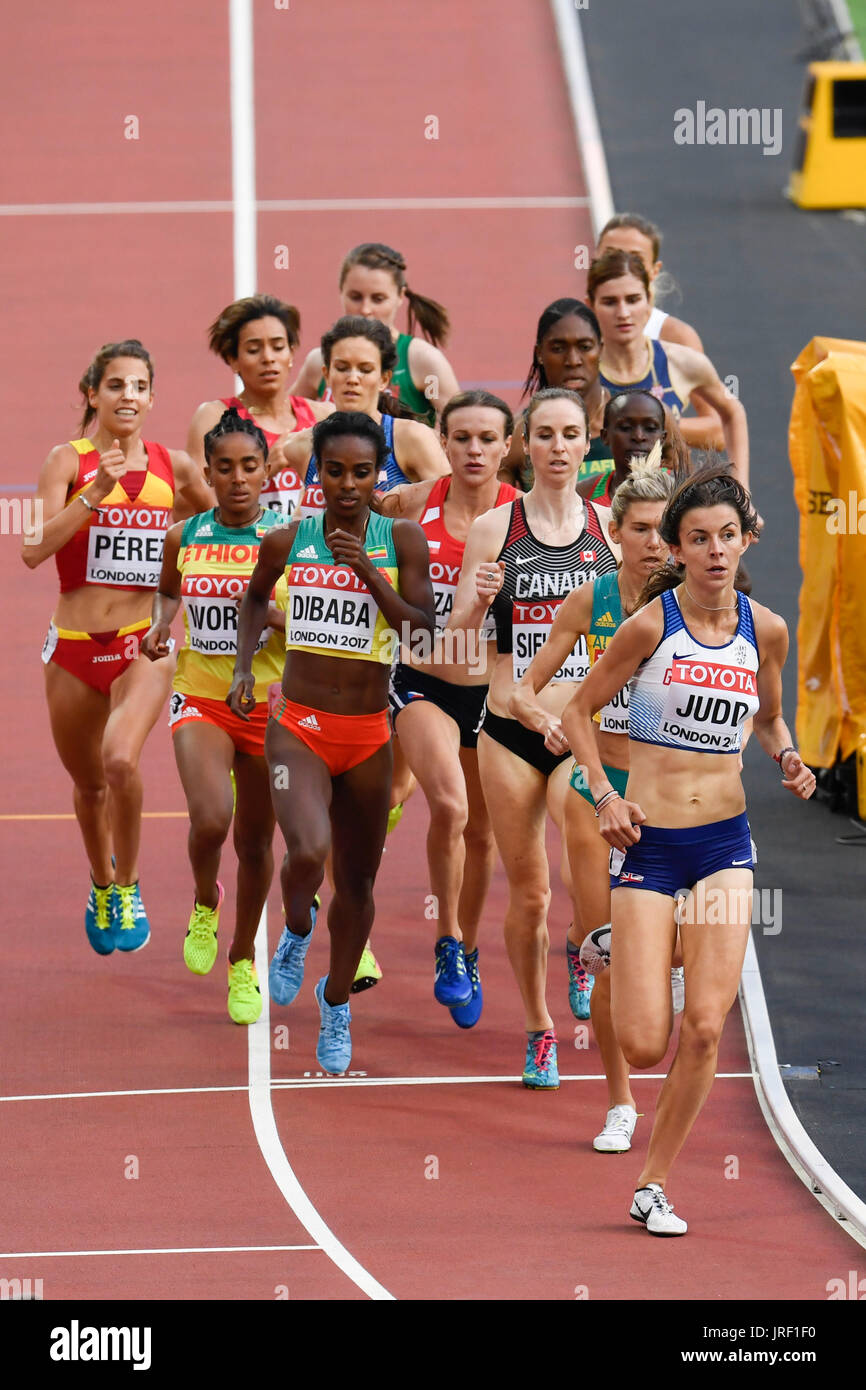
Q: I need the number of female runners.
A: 14